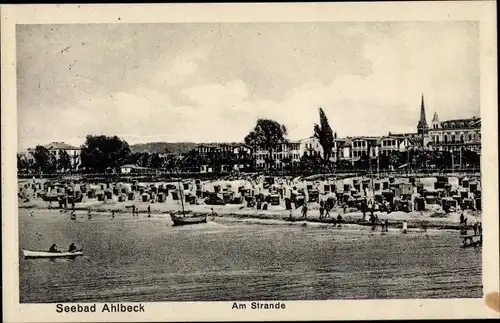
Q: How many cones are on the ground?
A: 0